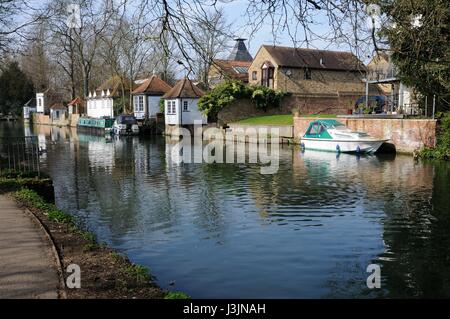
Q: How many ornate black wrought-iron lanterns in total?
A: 0